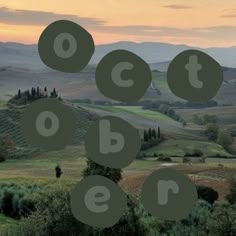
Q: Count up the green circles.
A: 7